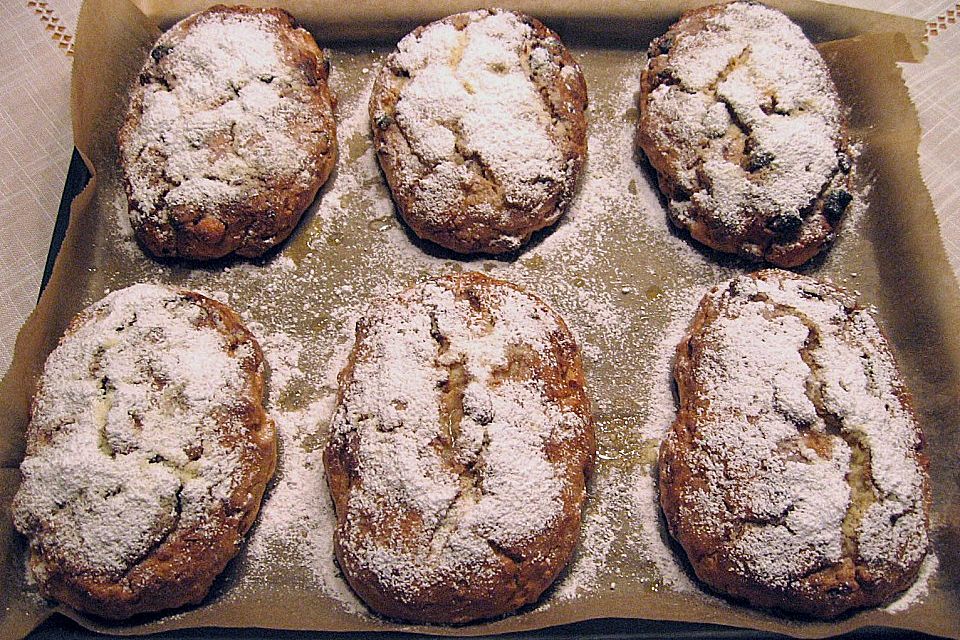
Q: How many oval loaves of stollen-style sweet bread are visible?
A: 6